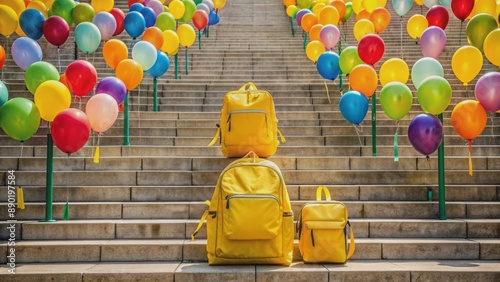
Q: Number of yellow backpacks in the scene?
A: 3